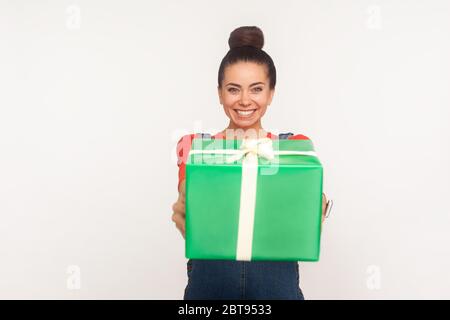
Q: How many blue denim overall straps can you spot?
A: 2